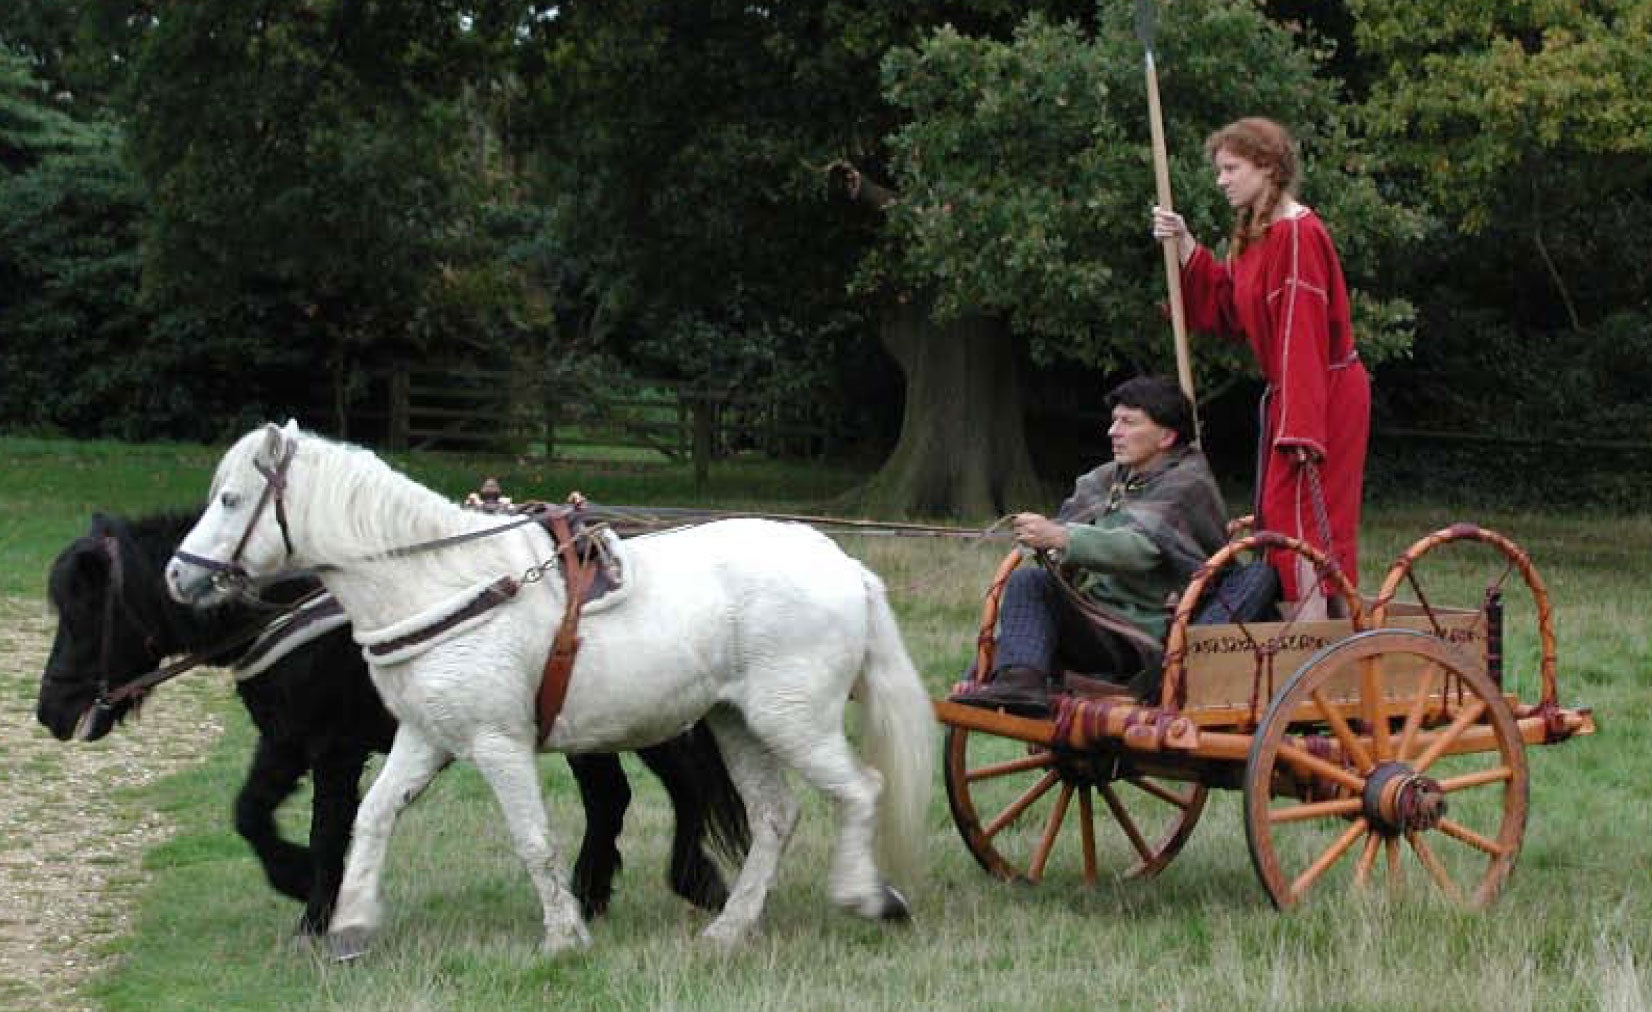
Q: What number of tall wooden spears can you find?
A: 1